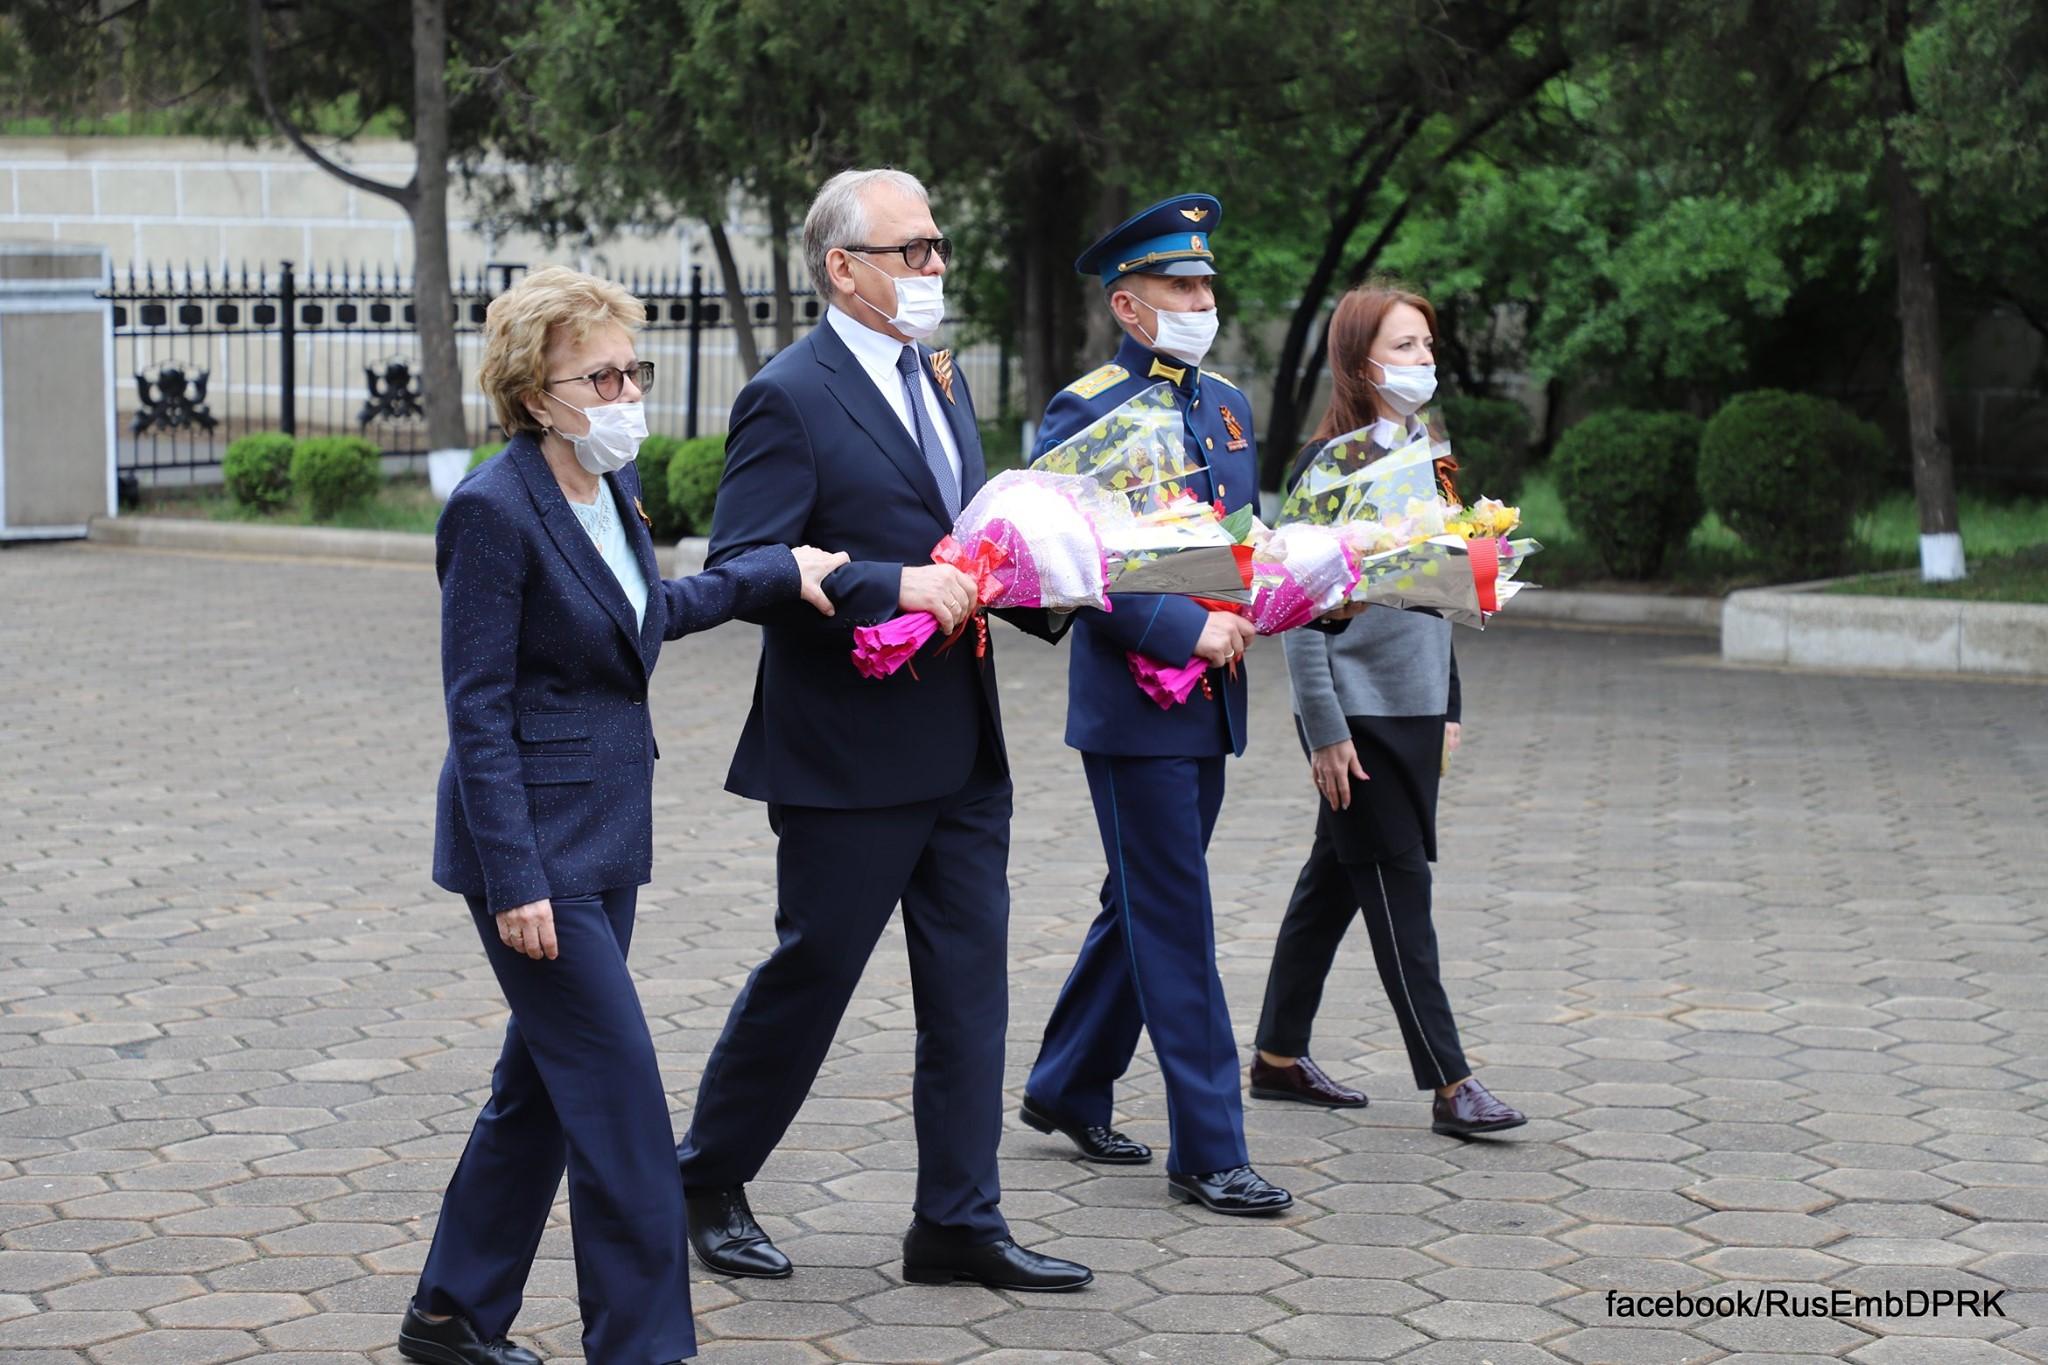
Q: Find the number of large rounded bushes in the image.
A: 2